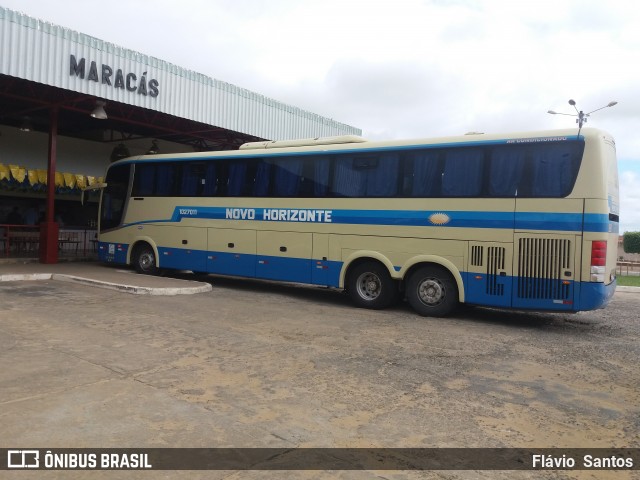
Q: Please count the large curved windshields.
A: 1